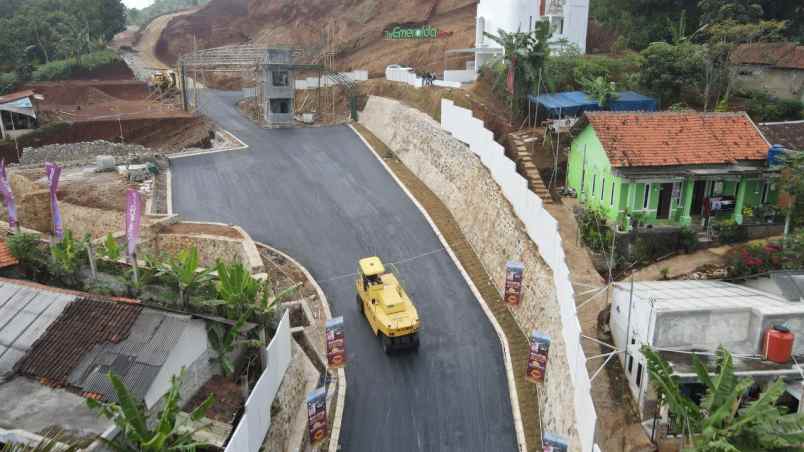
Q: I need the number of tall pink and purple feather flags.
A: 3